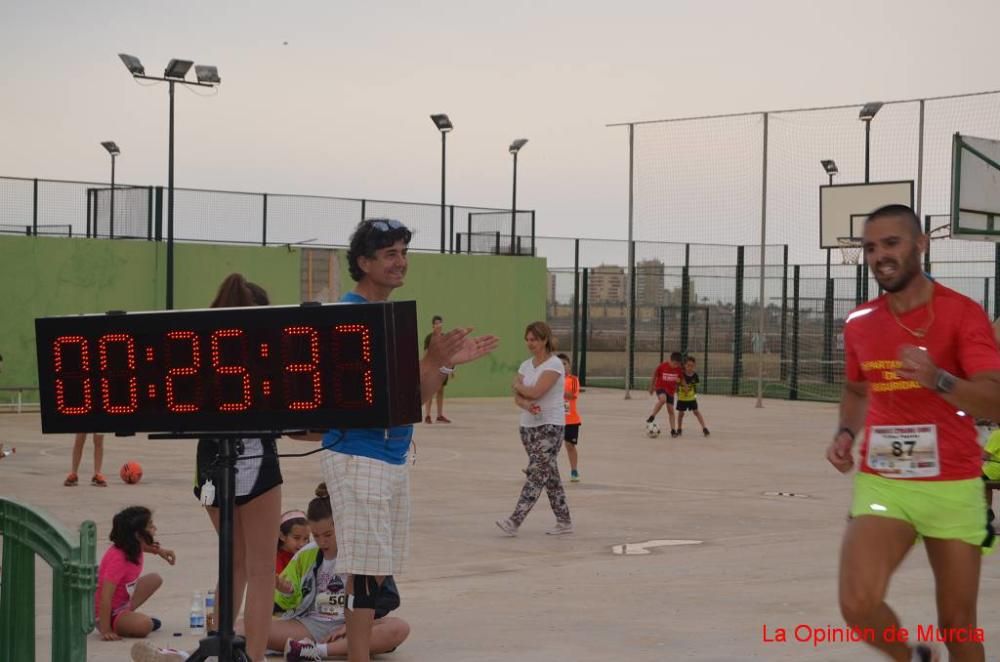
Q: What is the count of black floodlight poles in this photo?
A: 6